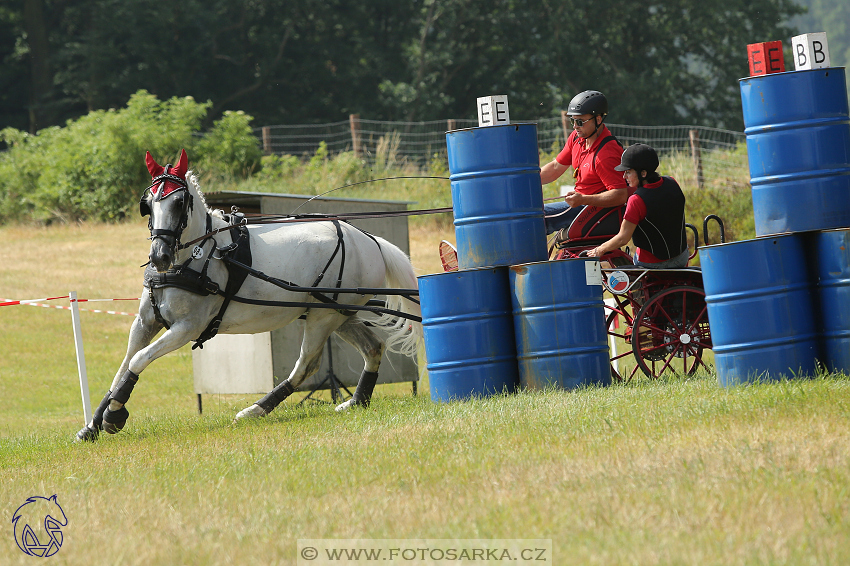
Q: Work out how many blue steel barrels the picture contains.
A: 6